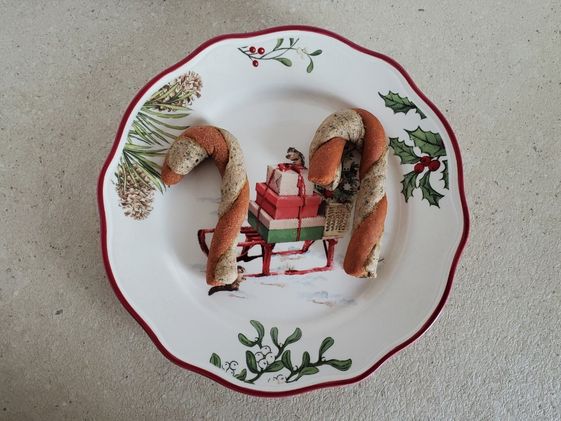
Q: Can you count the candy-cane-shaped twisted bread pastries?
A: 2